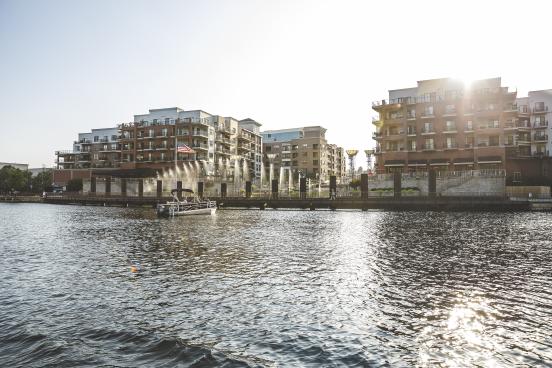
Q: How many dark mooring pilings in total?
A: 15